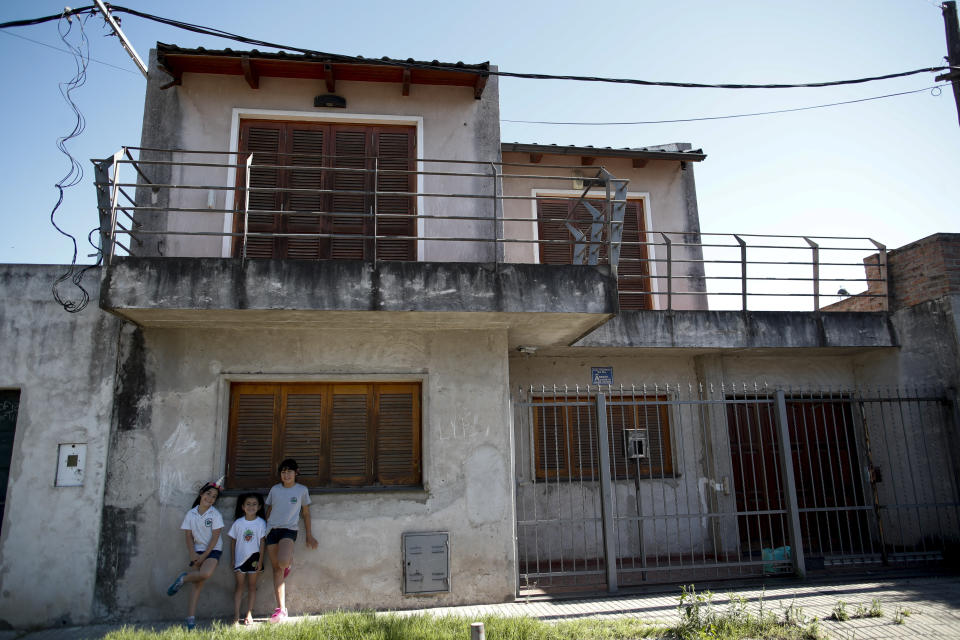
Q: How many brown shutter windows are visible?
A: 4